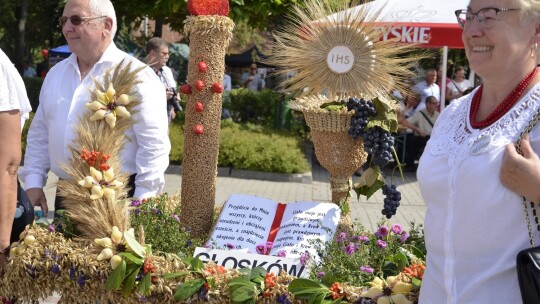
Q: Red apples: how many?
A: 6